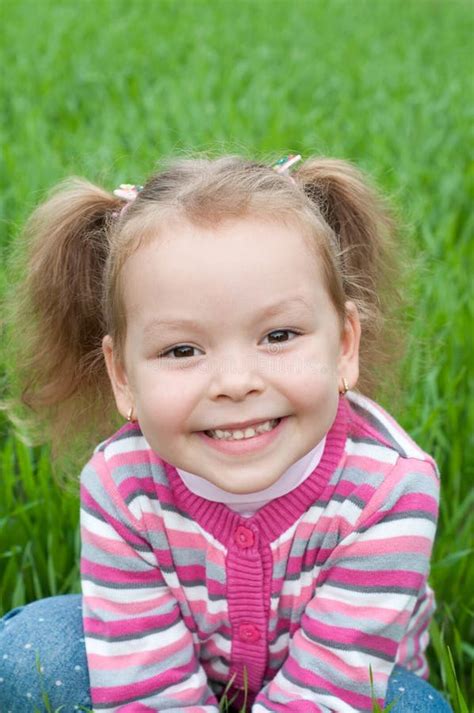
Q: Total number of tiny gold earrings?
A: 2